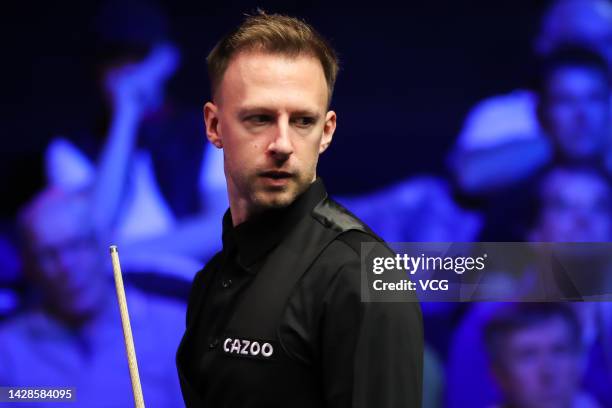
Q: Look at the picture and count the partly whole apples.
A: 0